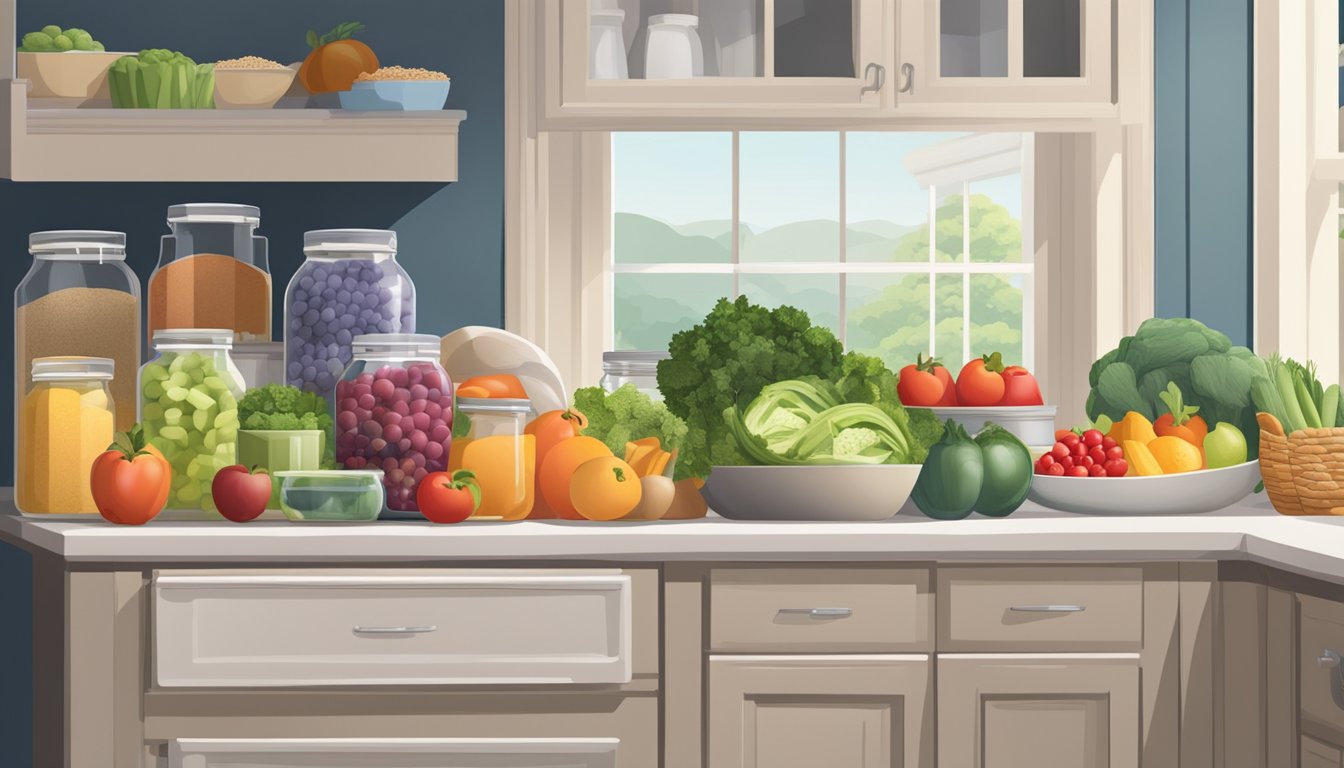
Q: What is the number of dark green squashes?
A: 2